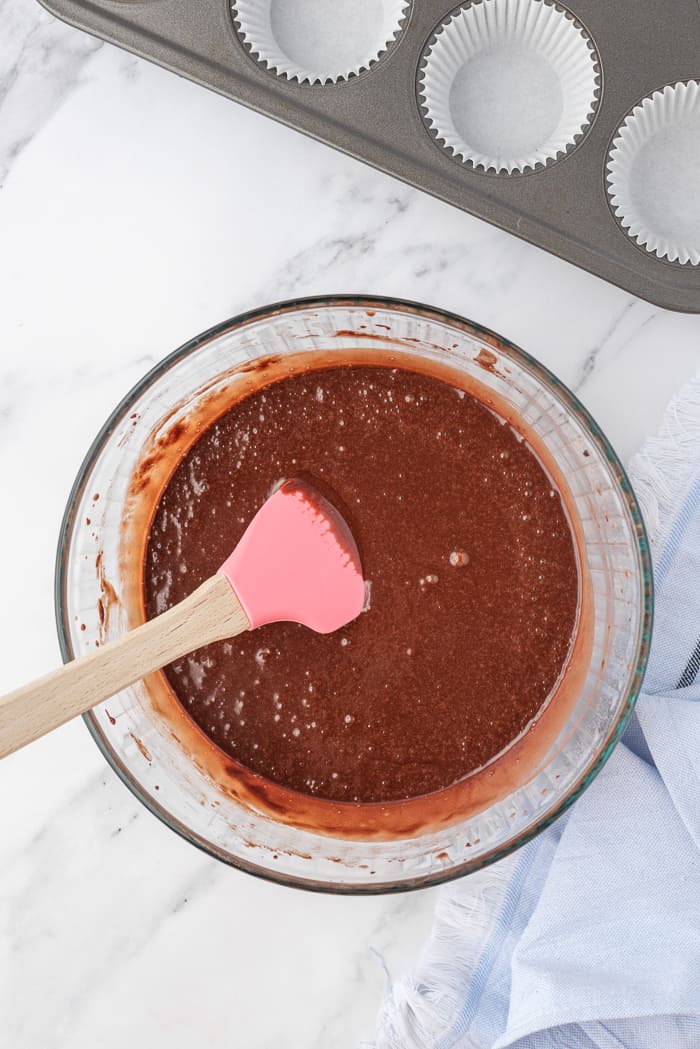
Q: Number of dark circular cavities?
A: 3